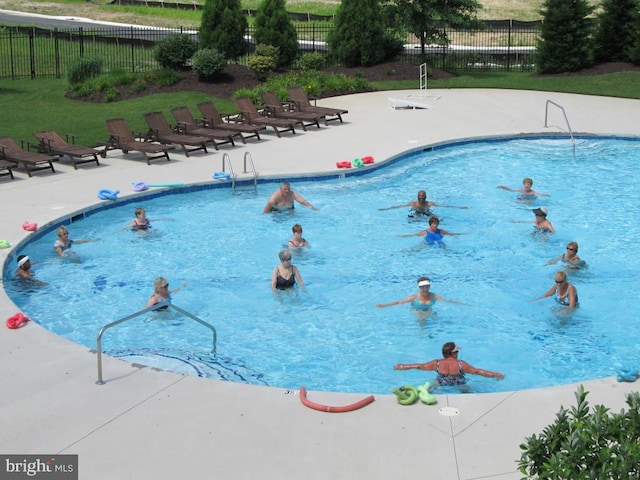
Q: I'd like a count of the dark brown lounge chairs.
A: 10